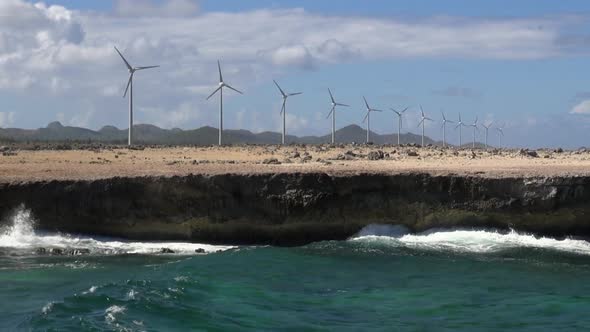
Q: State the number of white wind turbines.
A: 12